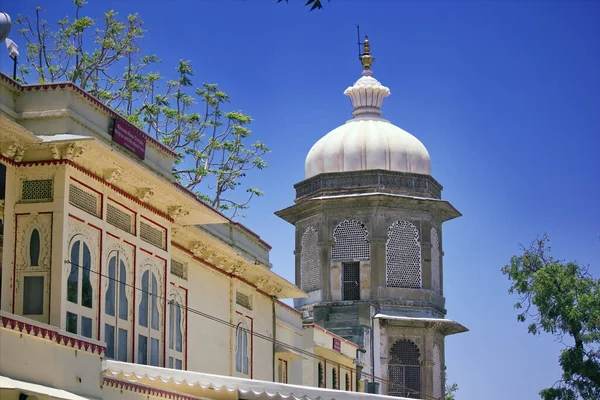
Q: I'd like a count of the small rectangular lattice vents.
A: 6